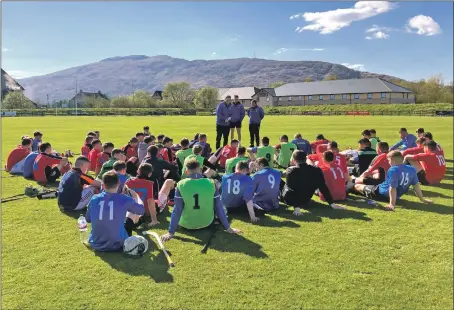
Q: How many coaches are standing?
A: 3